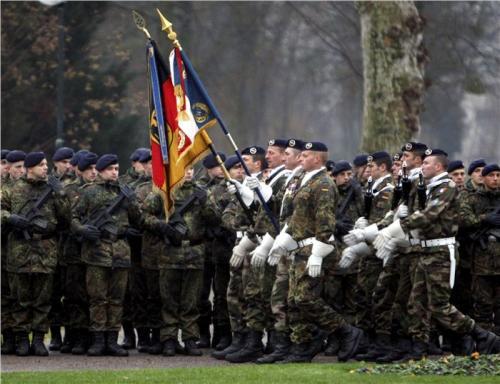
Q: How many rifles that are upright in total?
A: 4